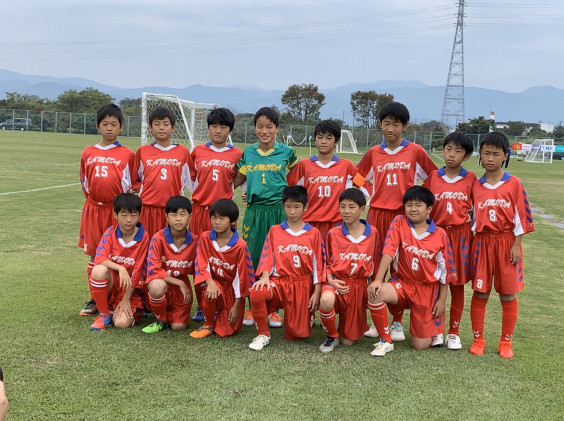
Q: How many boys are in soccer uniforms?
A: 14